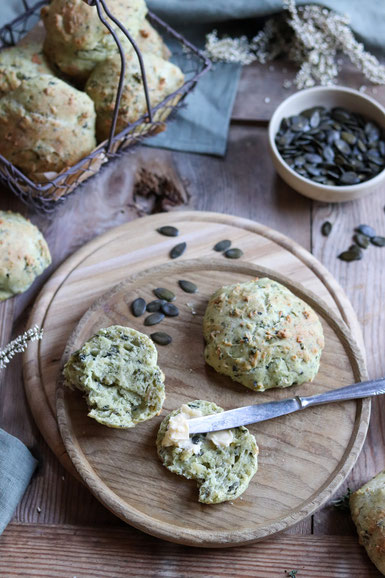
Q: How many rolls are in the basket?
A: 5